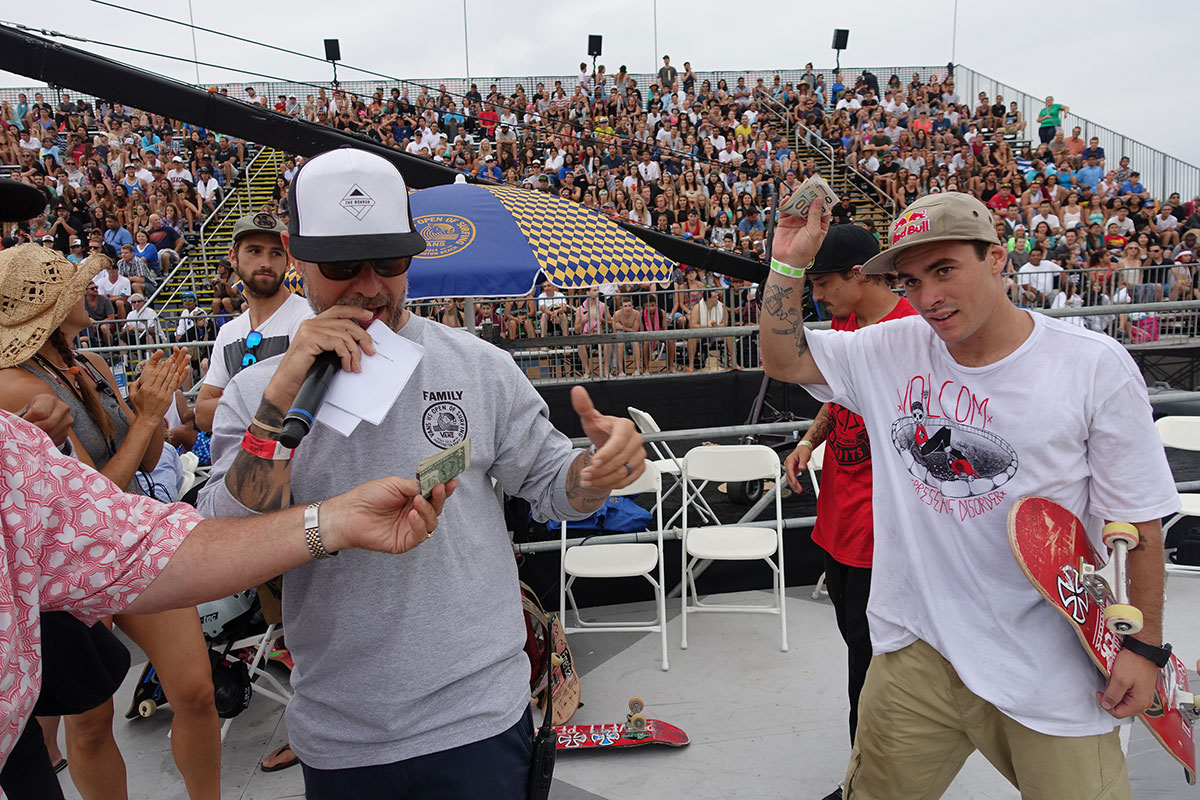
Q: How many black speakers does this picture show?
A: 3